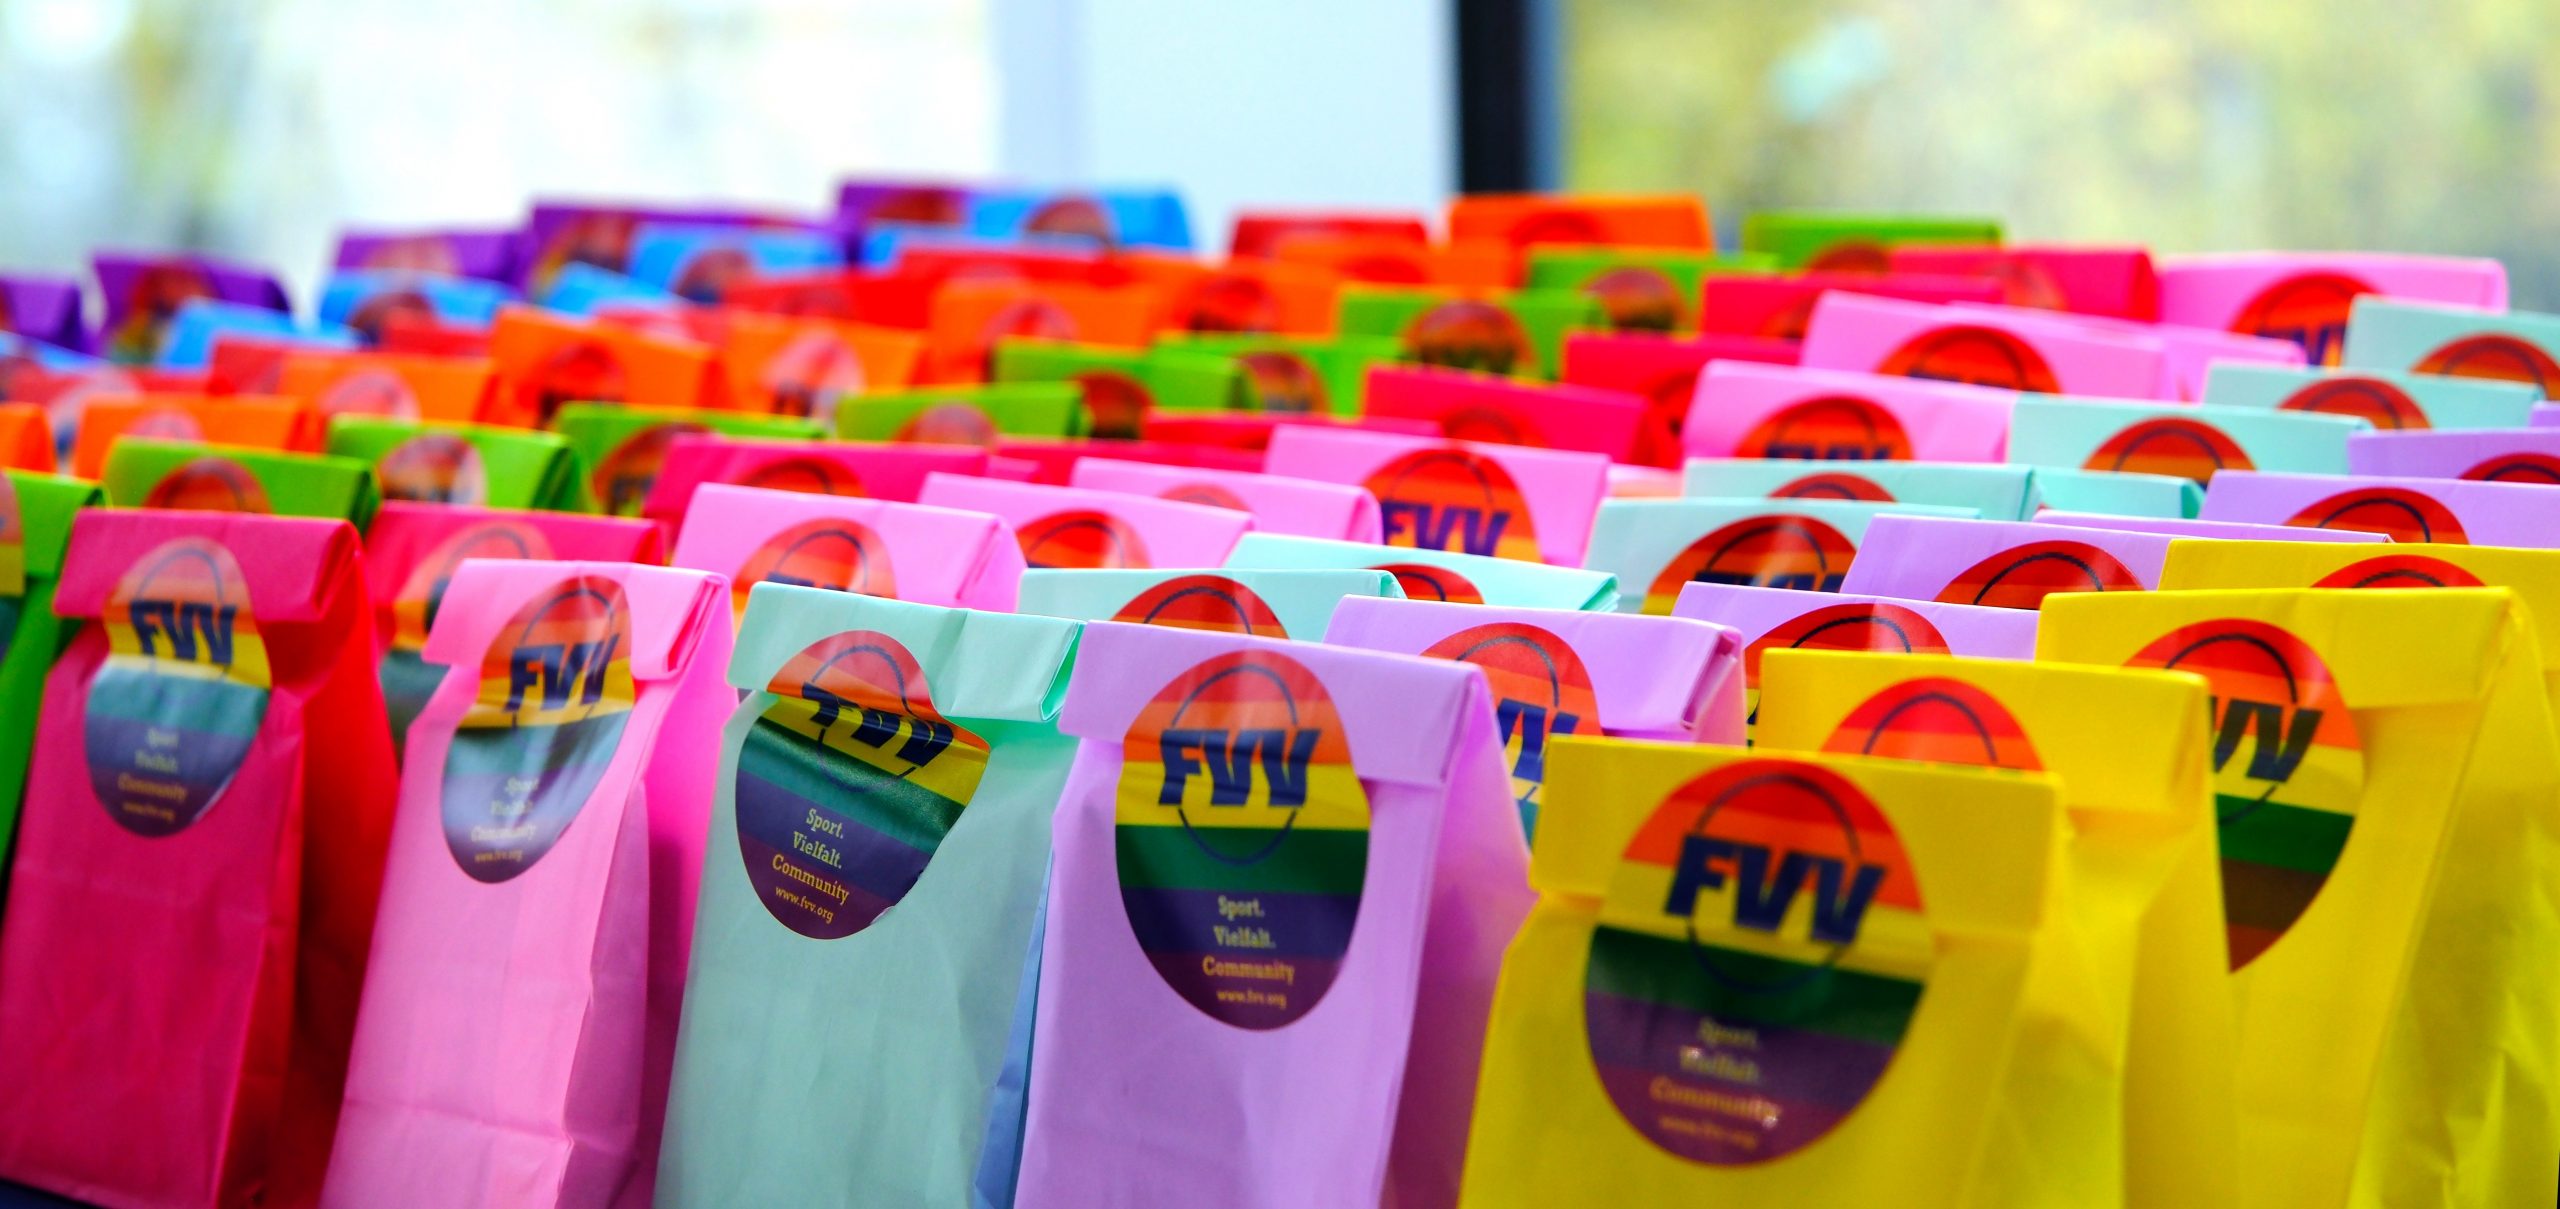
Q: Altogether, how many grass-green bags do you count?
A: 10